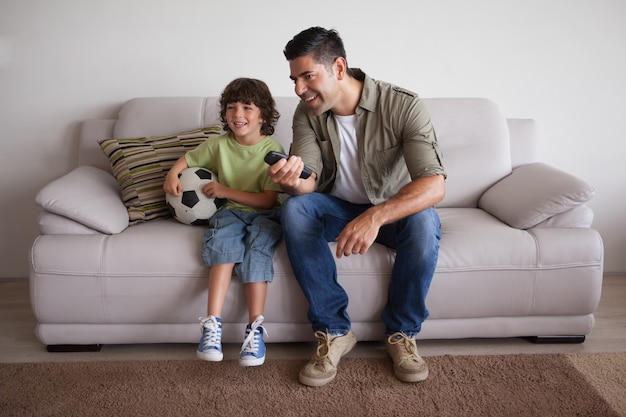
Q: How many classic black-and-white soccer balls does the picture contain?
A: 1